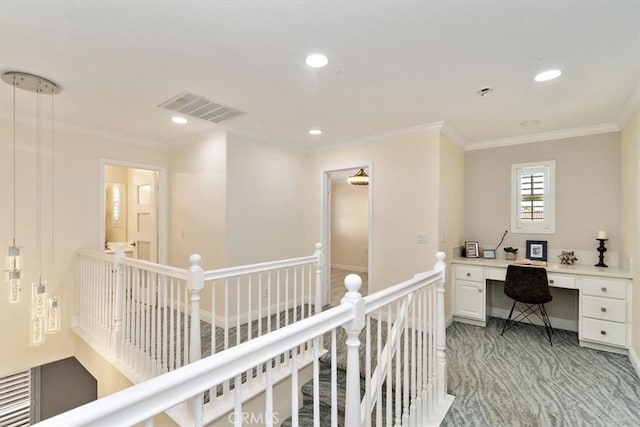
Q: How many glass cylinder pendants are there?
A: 5